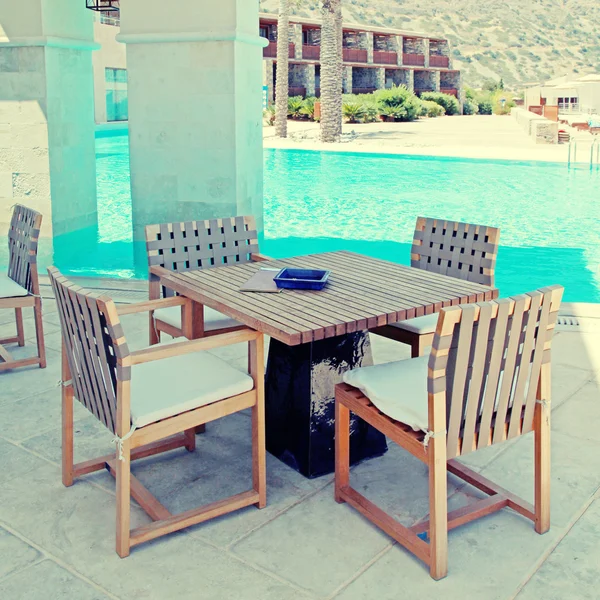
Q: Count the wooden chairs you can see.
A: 5